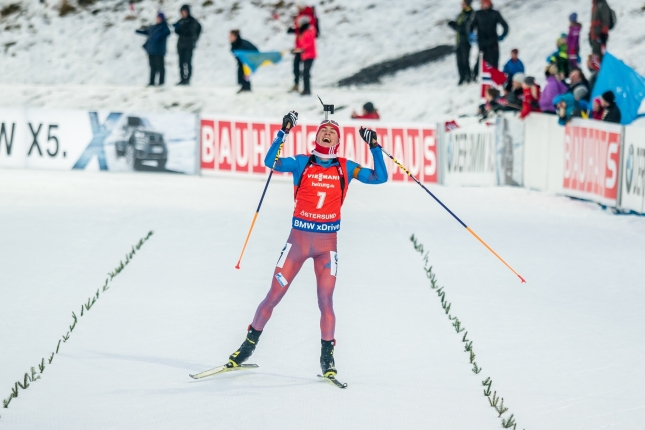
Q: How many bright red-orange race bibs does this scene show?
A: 1